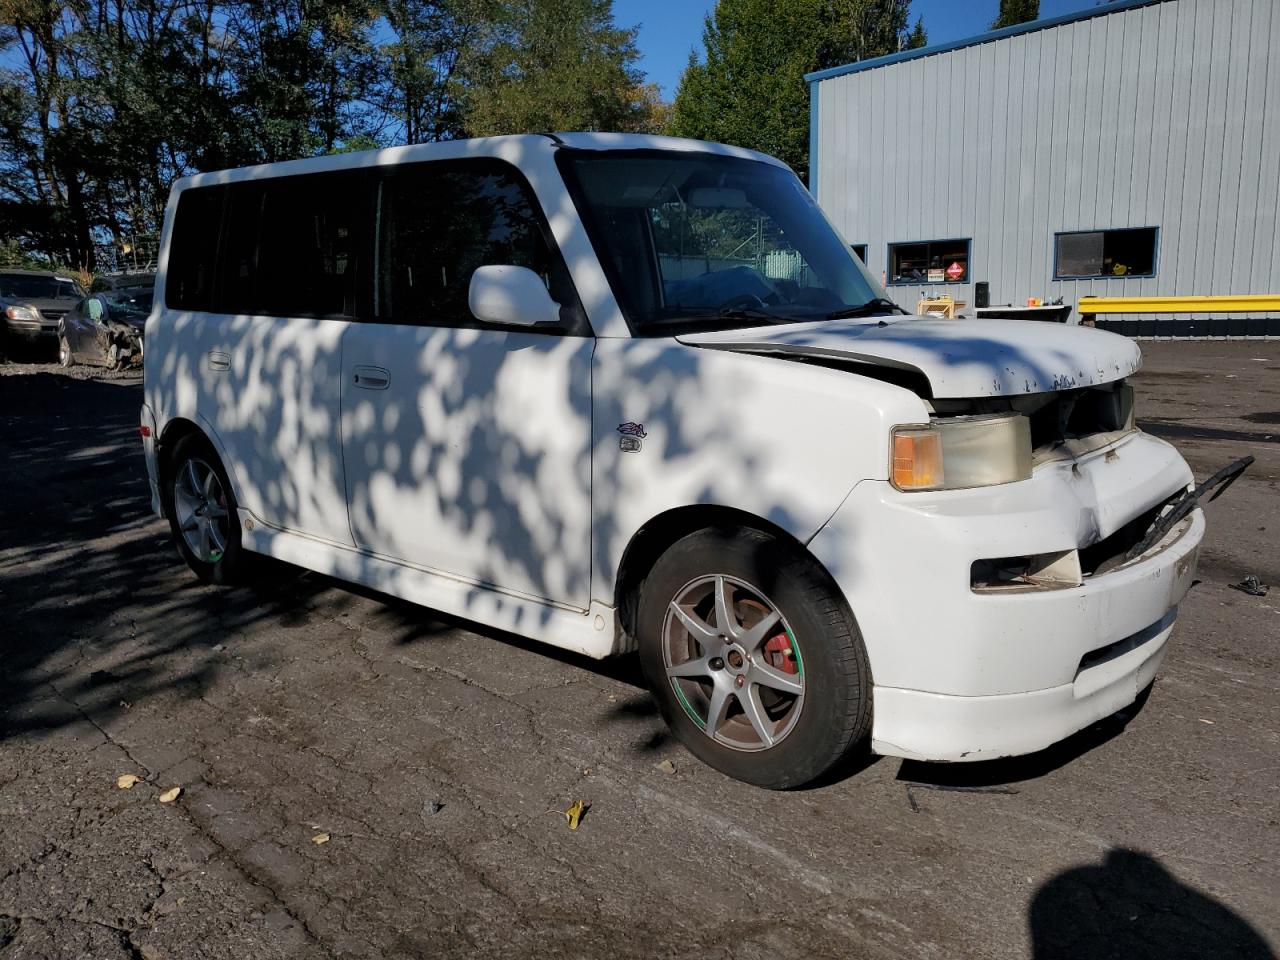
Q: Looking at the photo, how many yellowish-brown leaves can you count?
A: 4